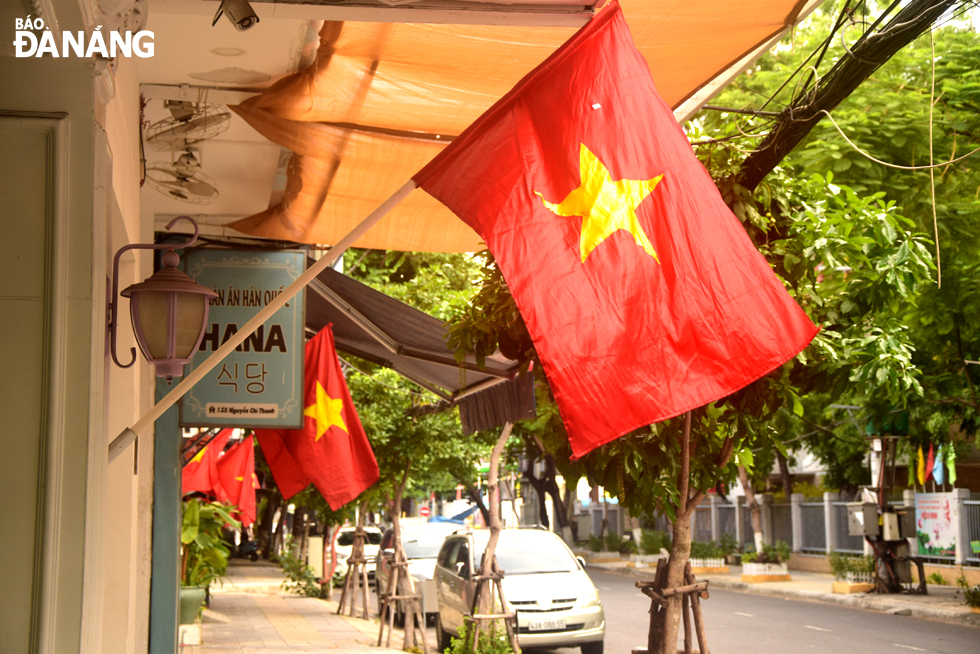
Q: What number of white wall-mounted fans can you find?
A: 2